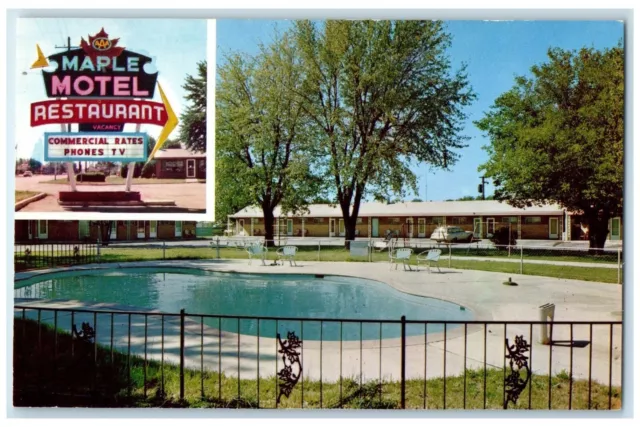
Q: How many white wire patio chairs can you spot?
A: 4